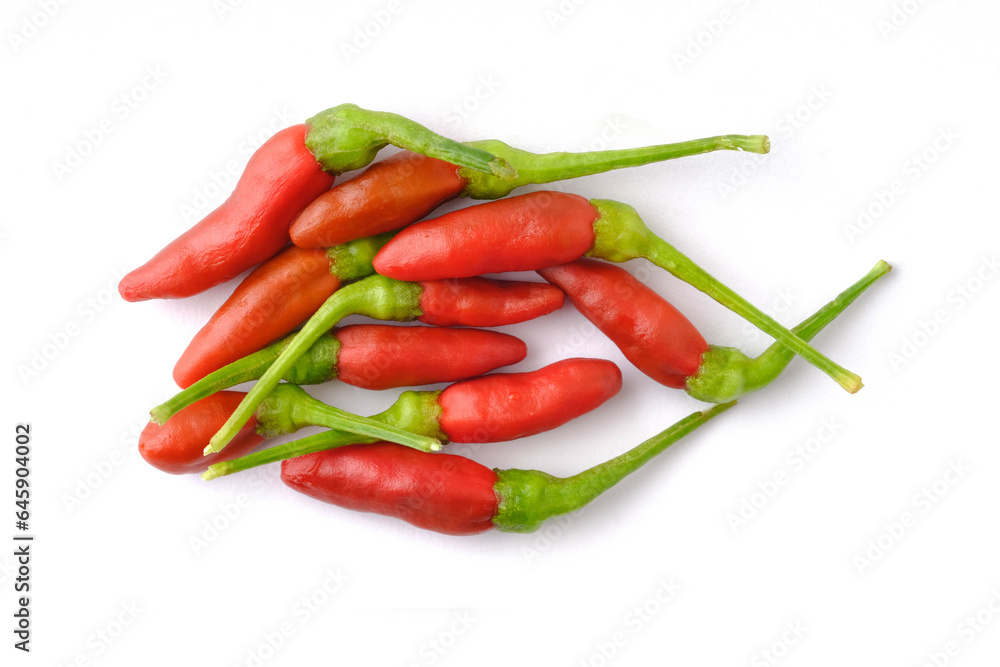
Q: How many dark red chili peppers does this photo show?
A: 2